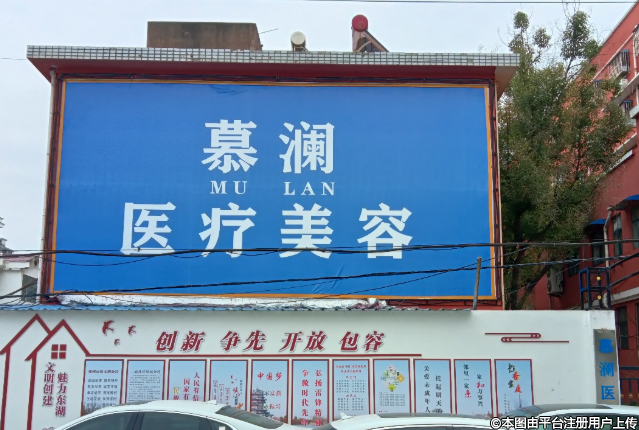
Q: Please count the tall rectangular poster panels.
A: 11